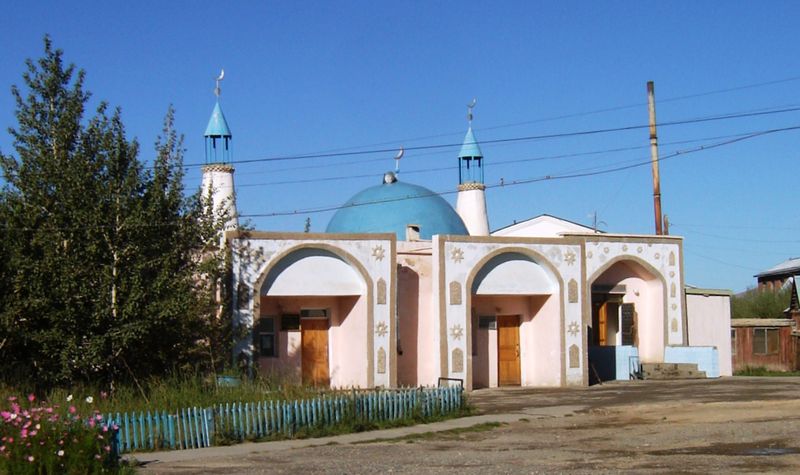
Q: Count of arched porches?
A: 3